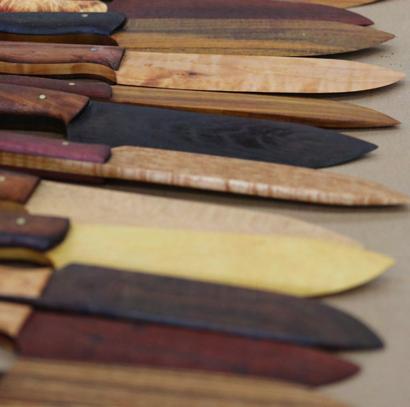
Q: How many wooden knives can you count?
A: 12